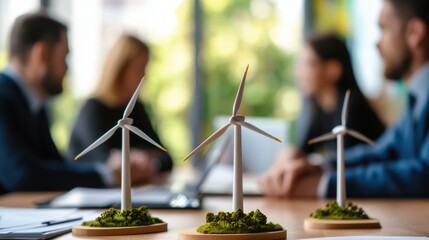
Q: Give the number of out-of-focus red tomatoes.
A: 0